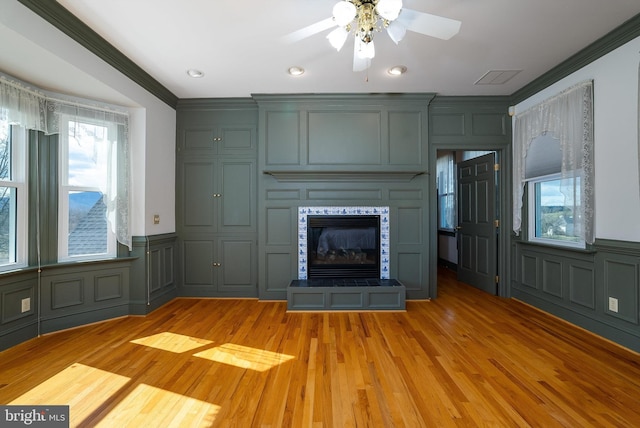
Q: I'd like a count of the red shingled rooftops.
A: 0